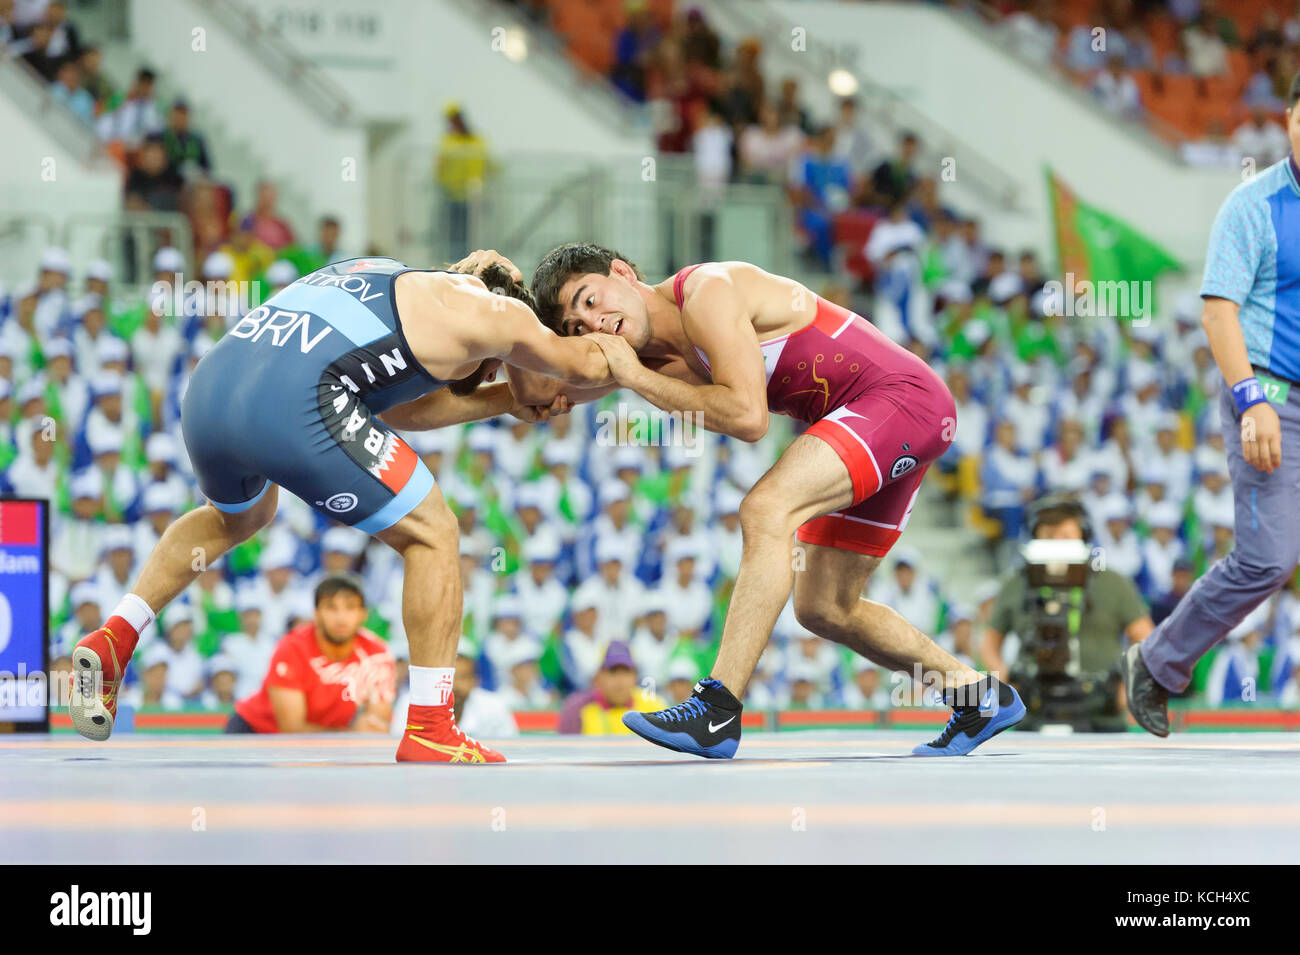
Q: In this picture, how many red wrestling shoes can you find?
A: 2